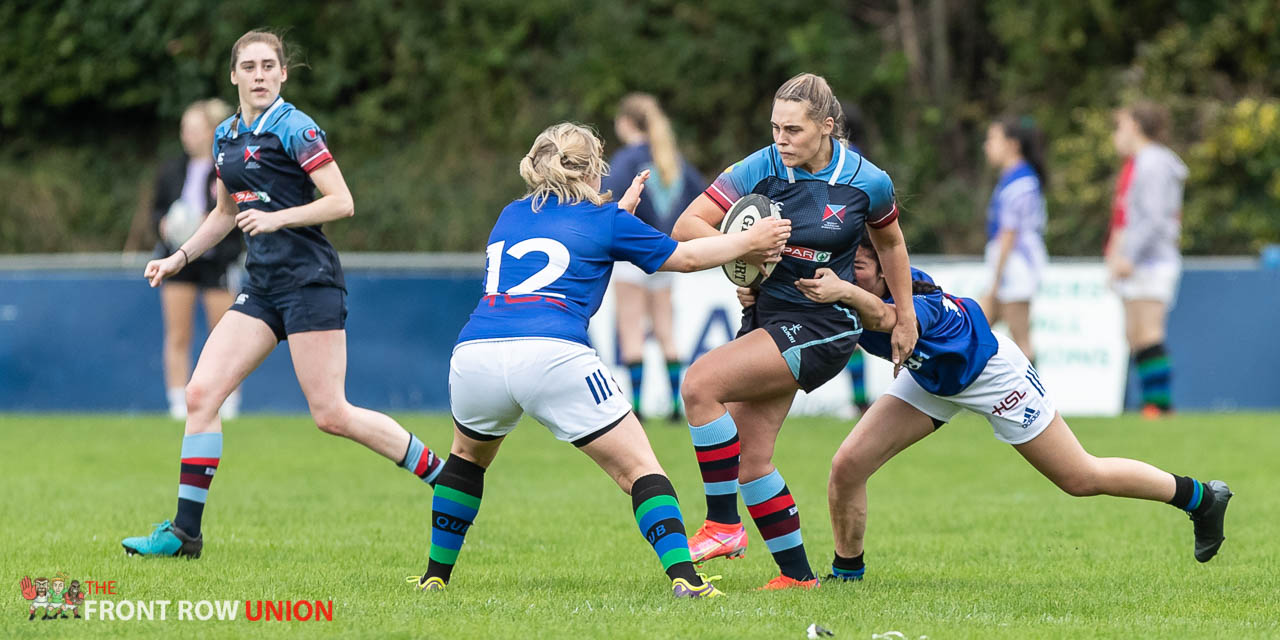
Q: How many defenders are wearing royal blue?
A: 2